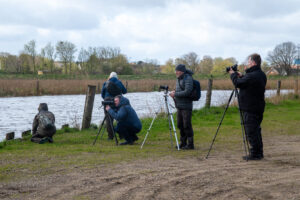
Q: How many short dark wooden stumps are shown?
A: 3